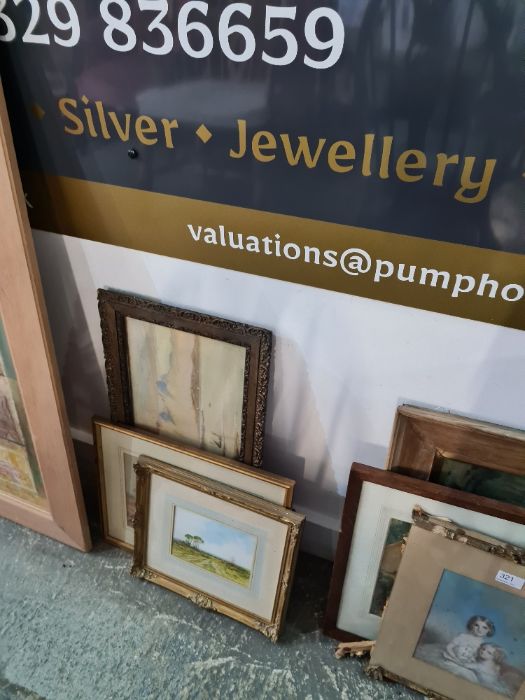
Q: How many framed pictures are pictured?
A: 7